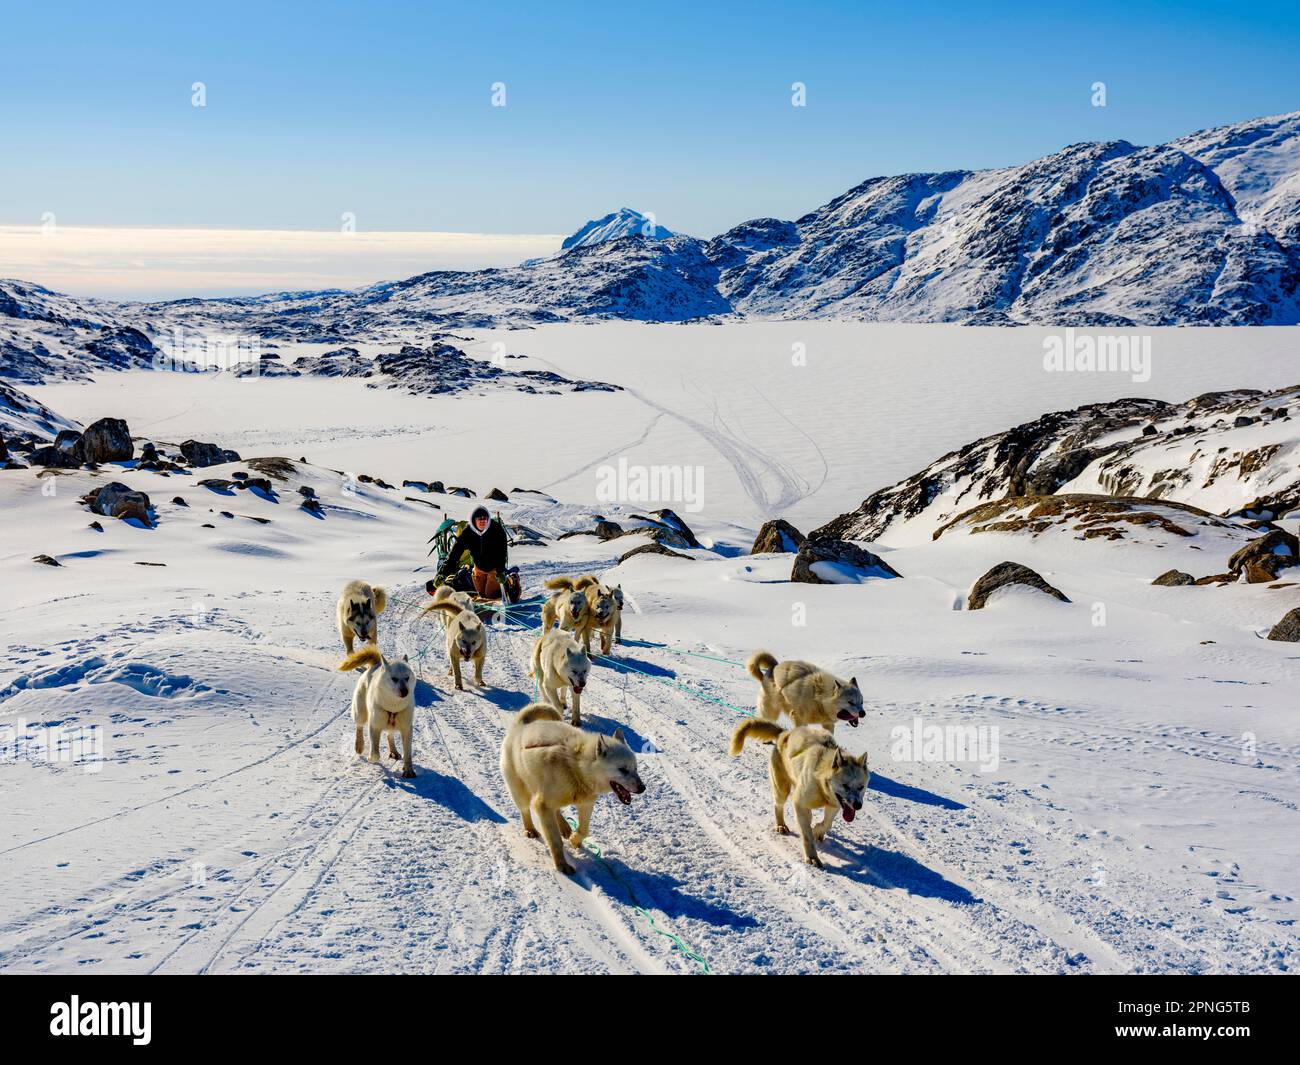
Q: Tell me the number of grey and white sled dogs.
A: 11